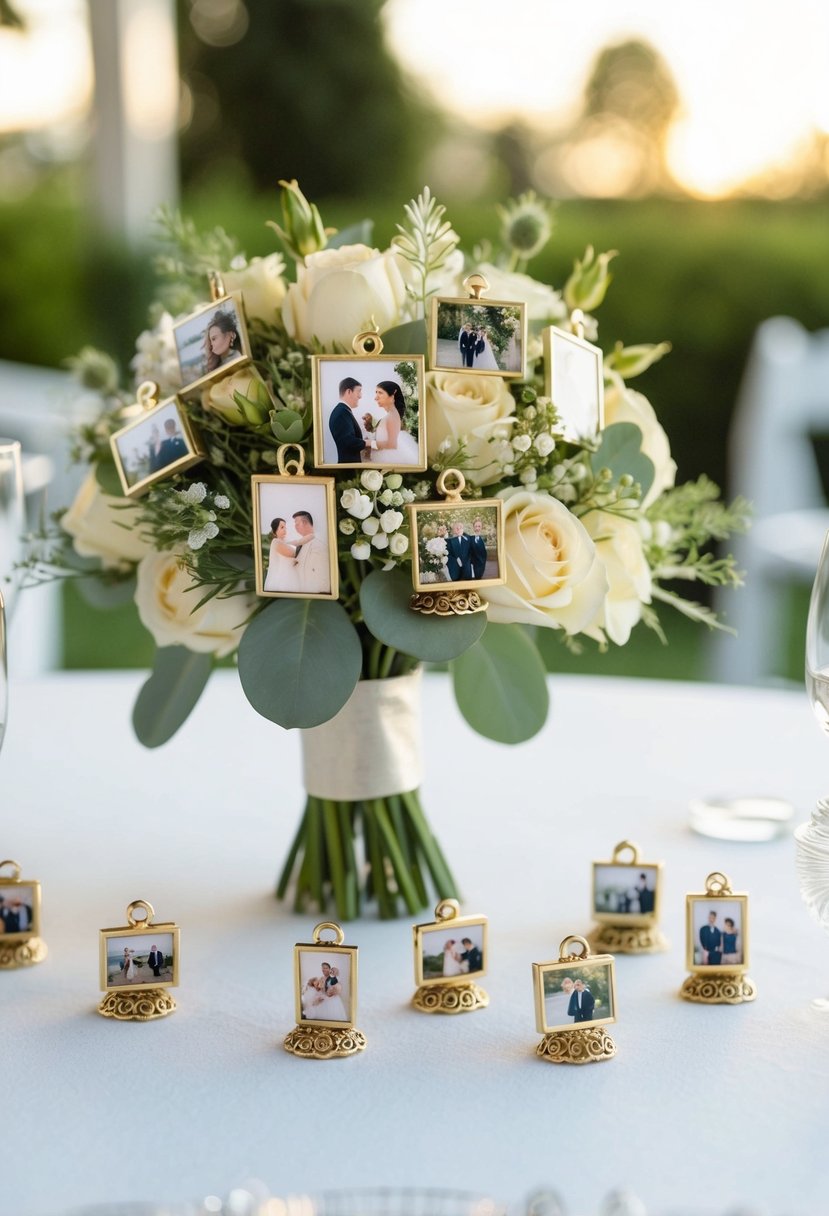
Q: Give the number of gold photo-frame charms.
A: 14